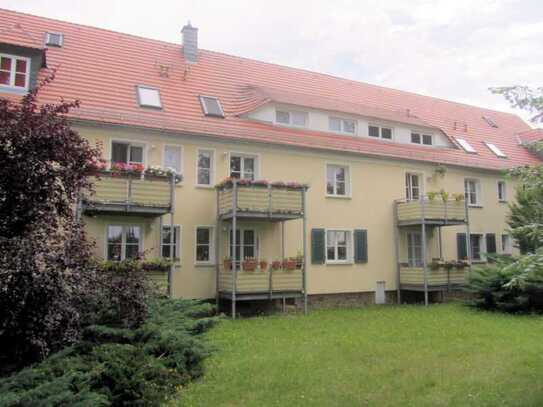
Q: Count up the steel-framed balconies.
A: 6